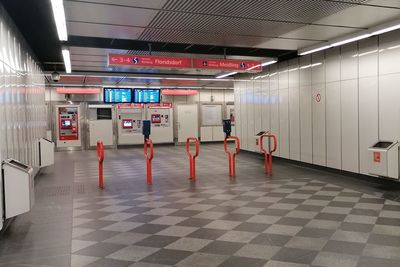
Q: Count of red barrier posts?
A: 5